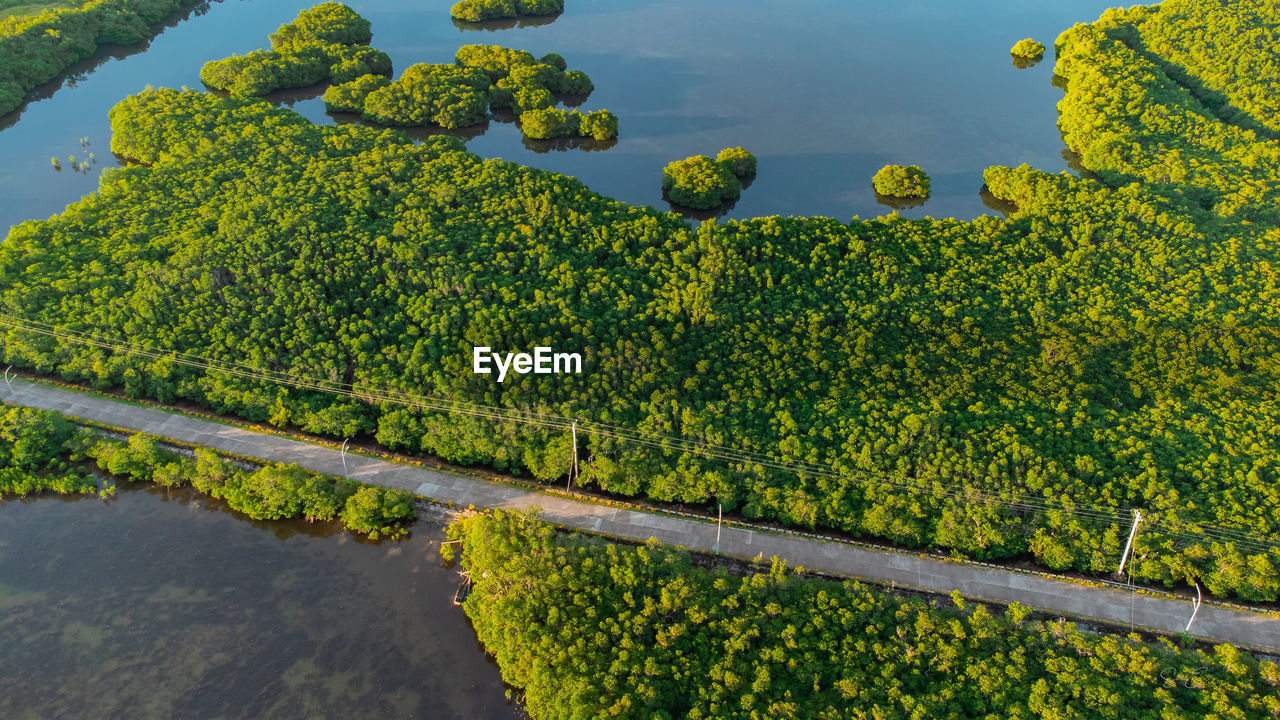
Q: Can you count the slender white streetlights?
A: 4